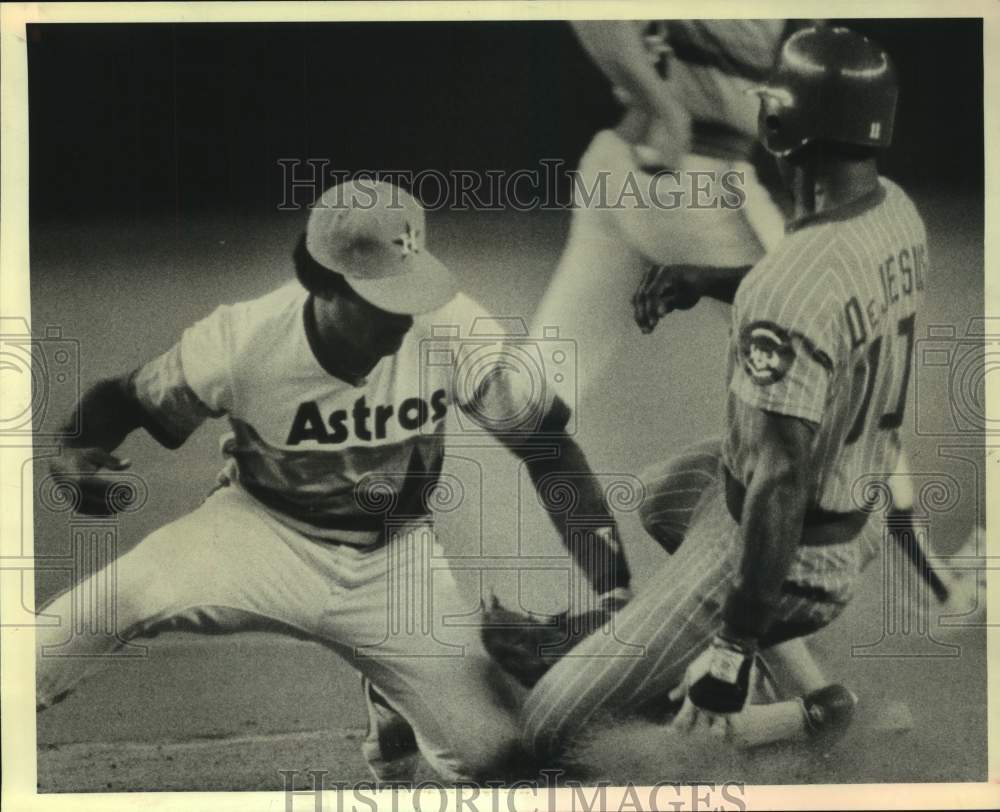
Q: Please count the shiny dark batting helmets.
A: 1